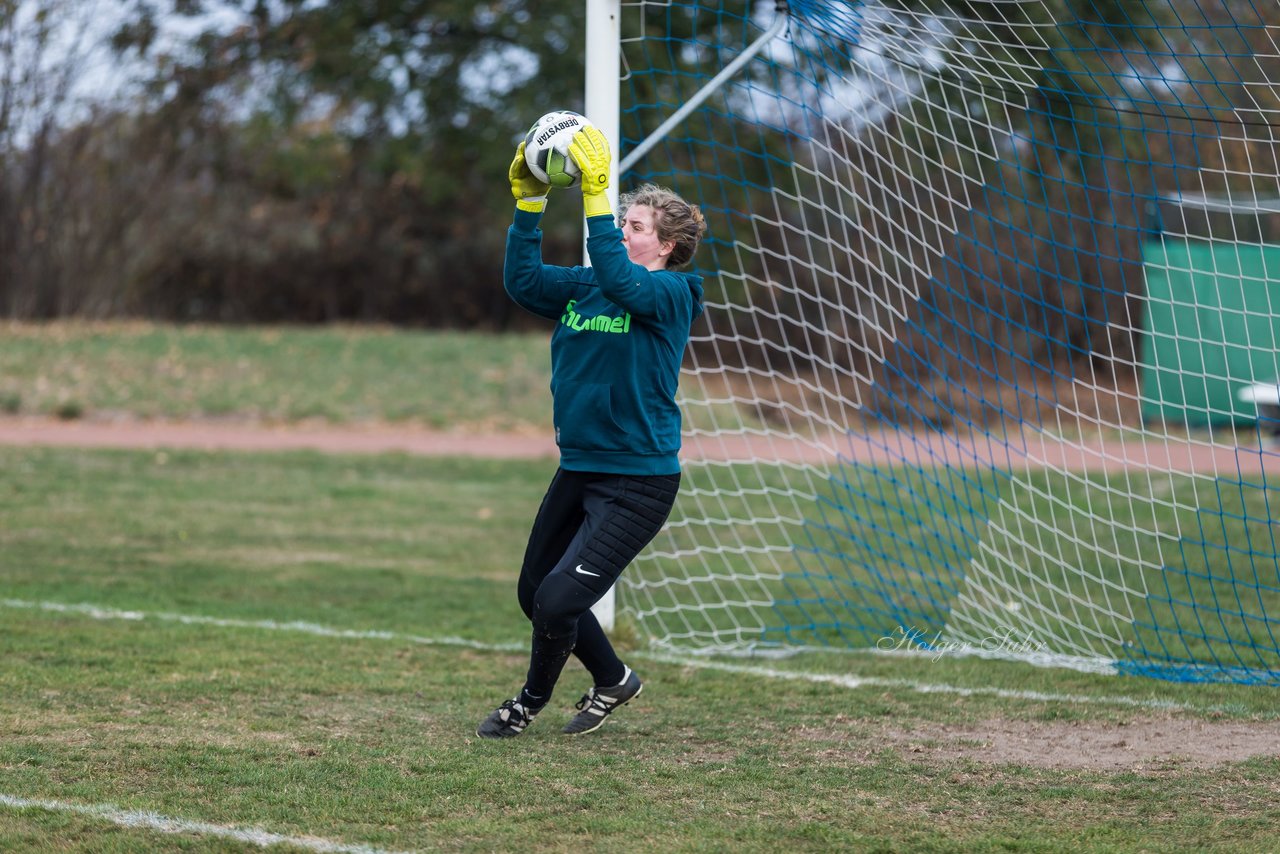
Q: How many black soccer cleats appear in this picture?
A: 2